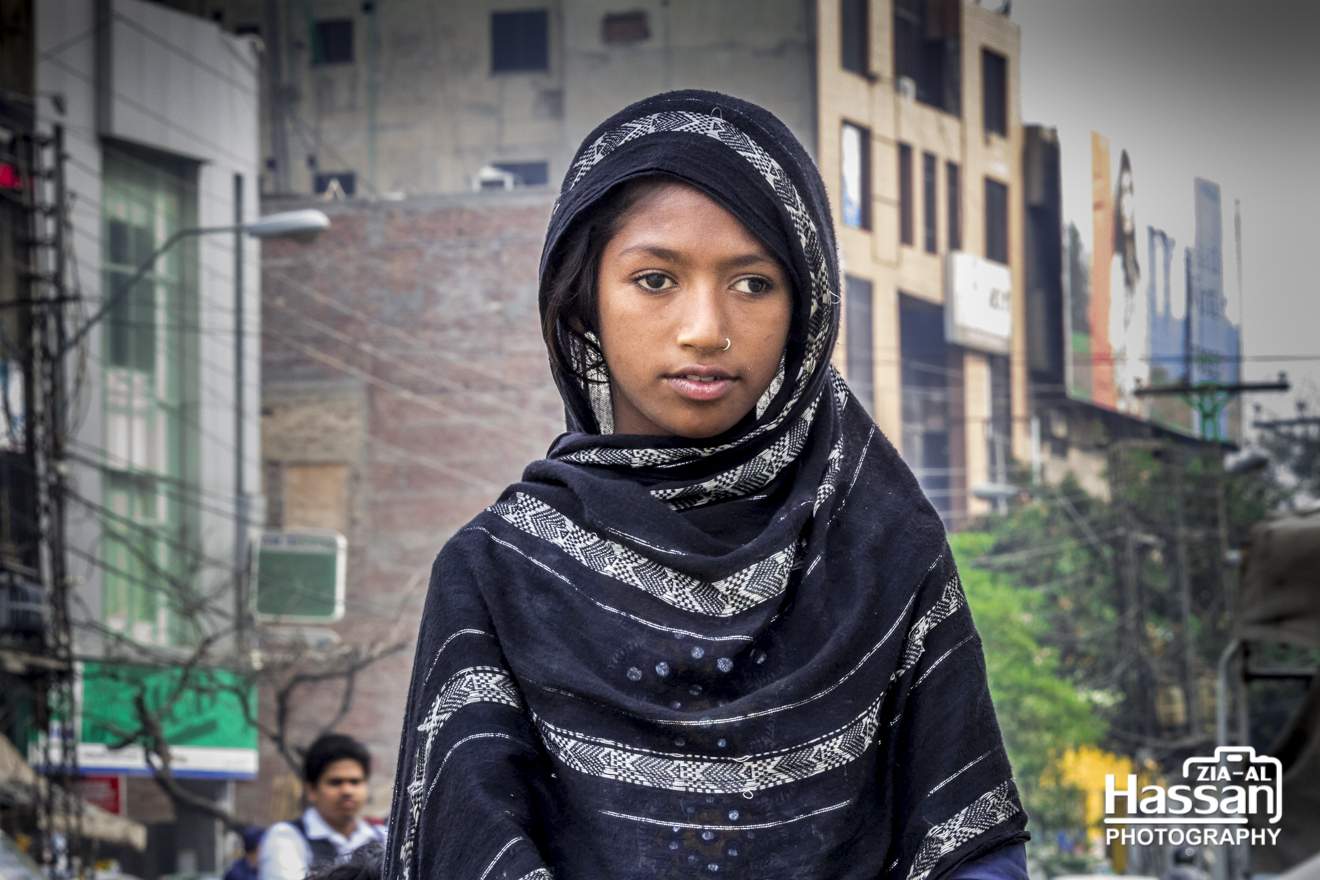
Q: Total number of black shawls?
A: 1